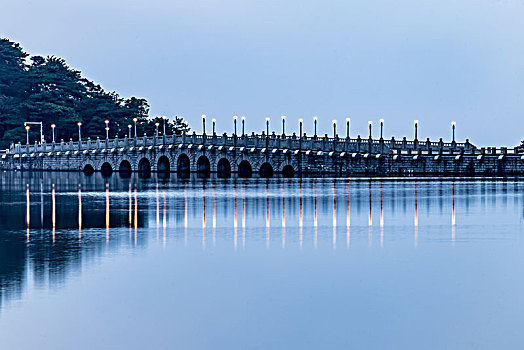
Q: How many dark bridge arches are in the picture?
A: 11